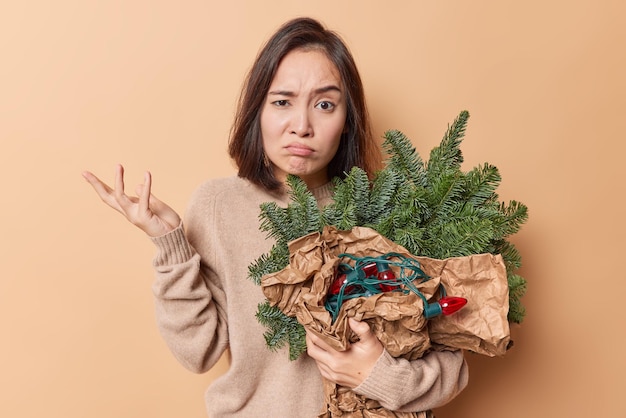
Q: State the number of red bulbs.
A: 4